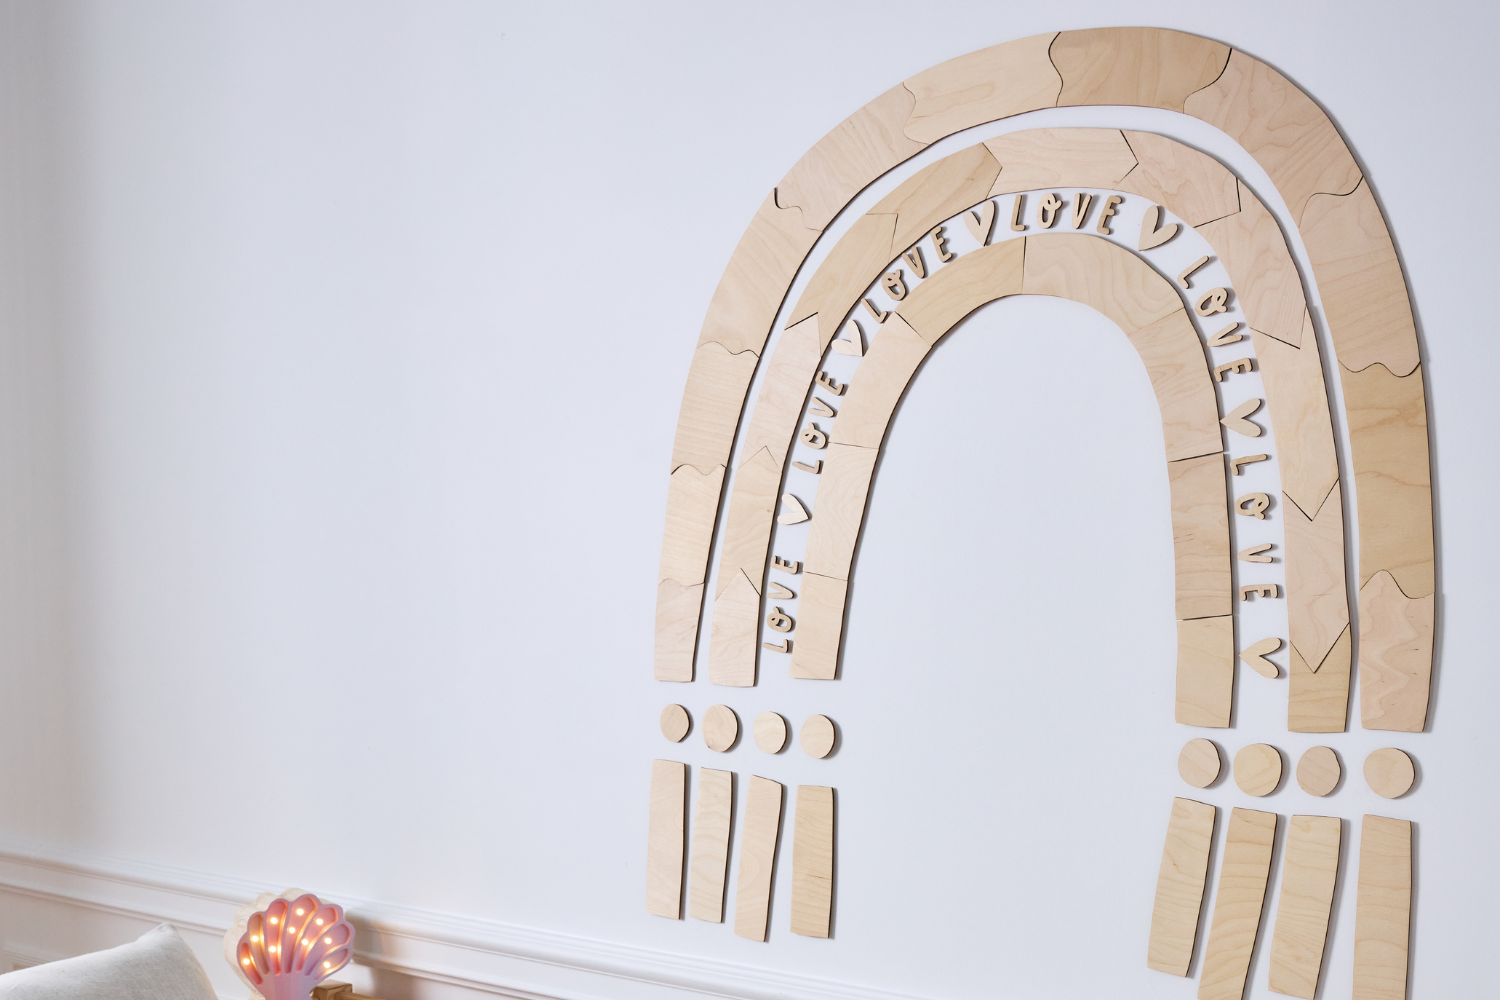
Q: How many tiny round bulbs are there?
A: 10